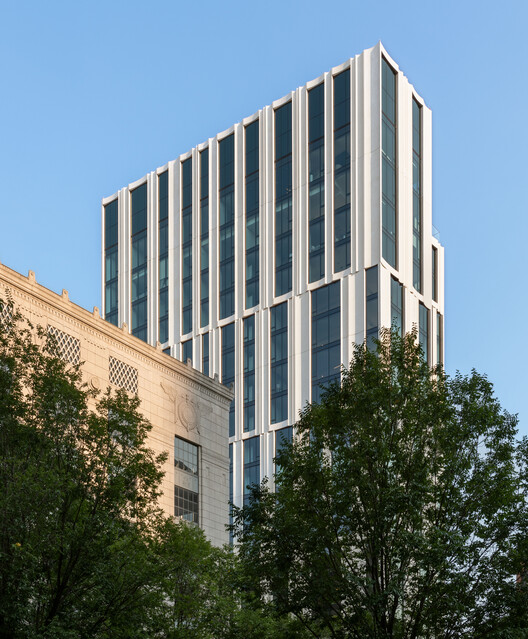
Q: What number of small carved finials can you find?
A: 8